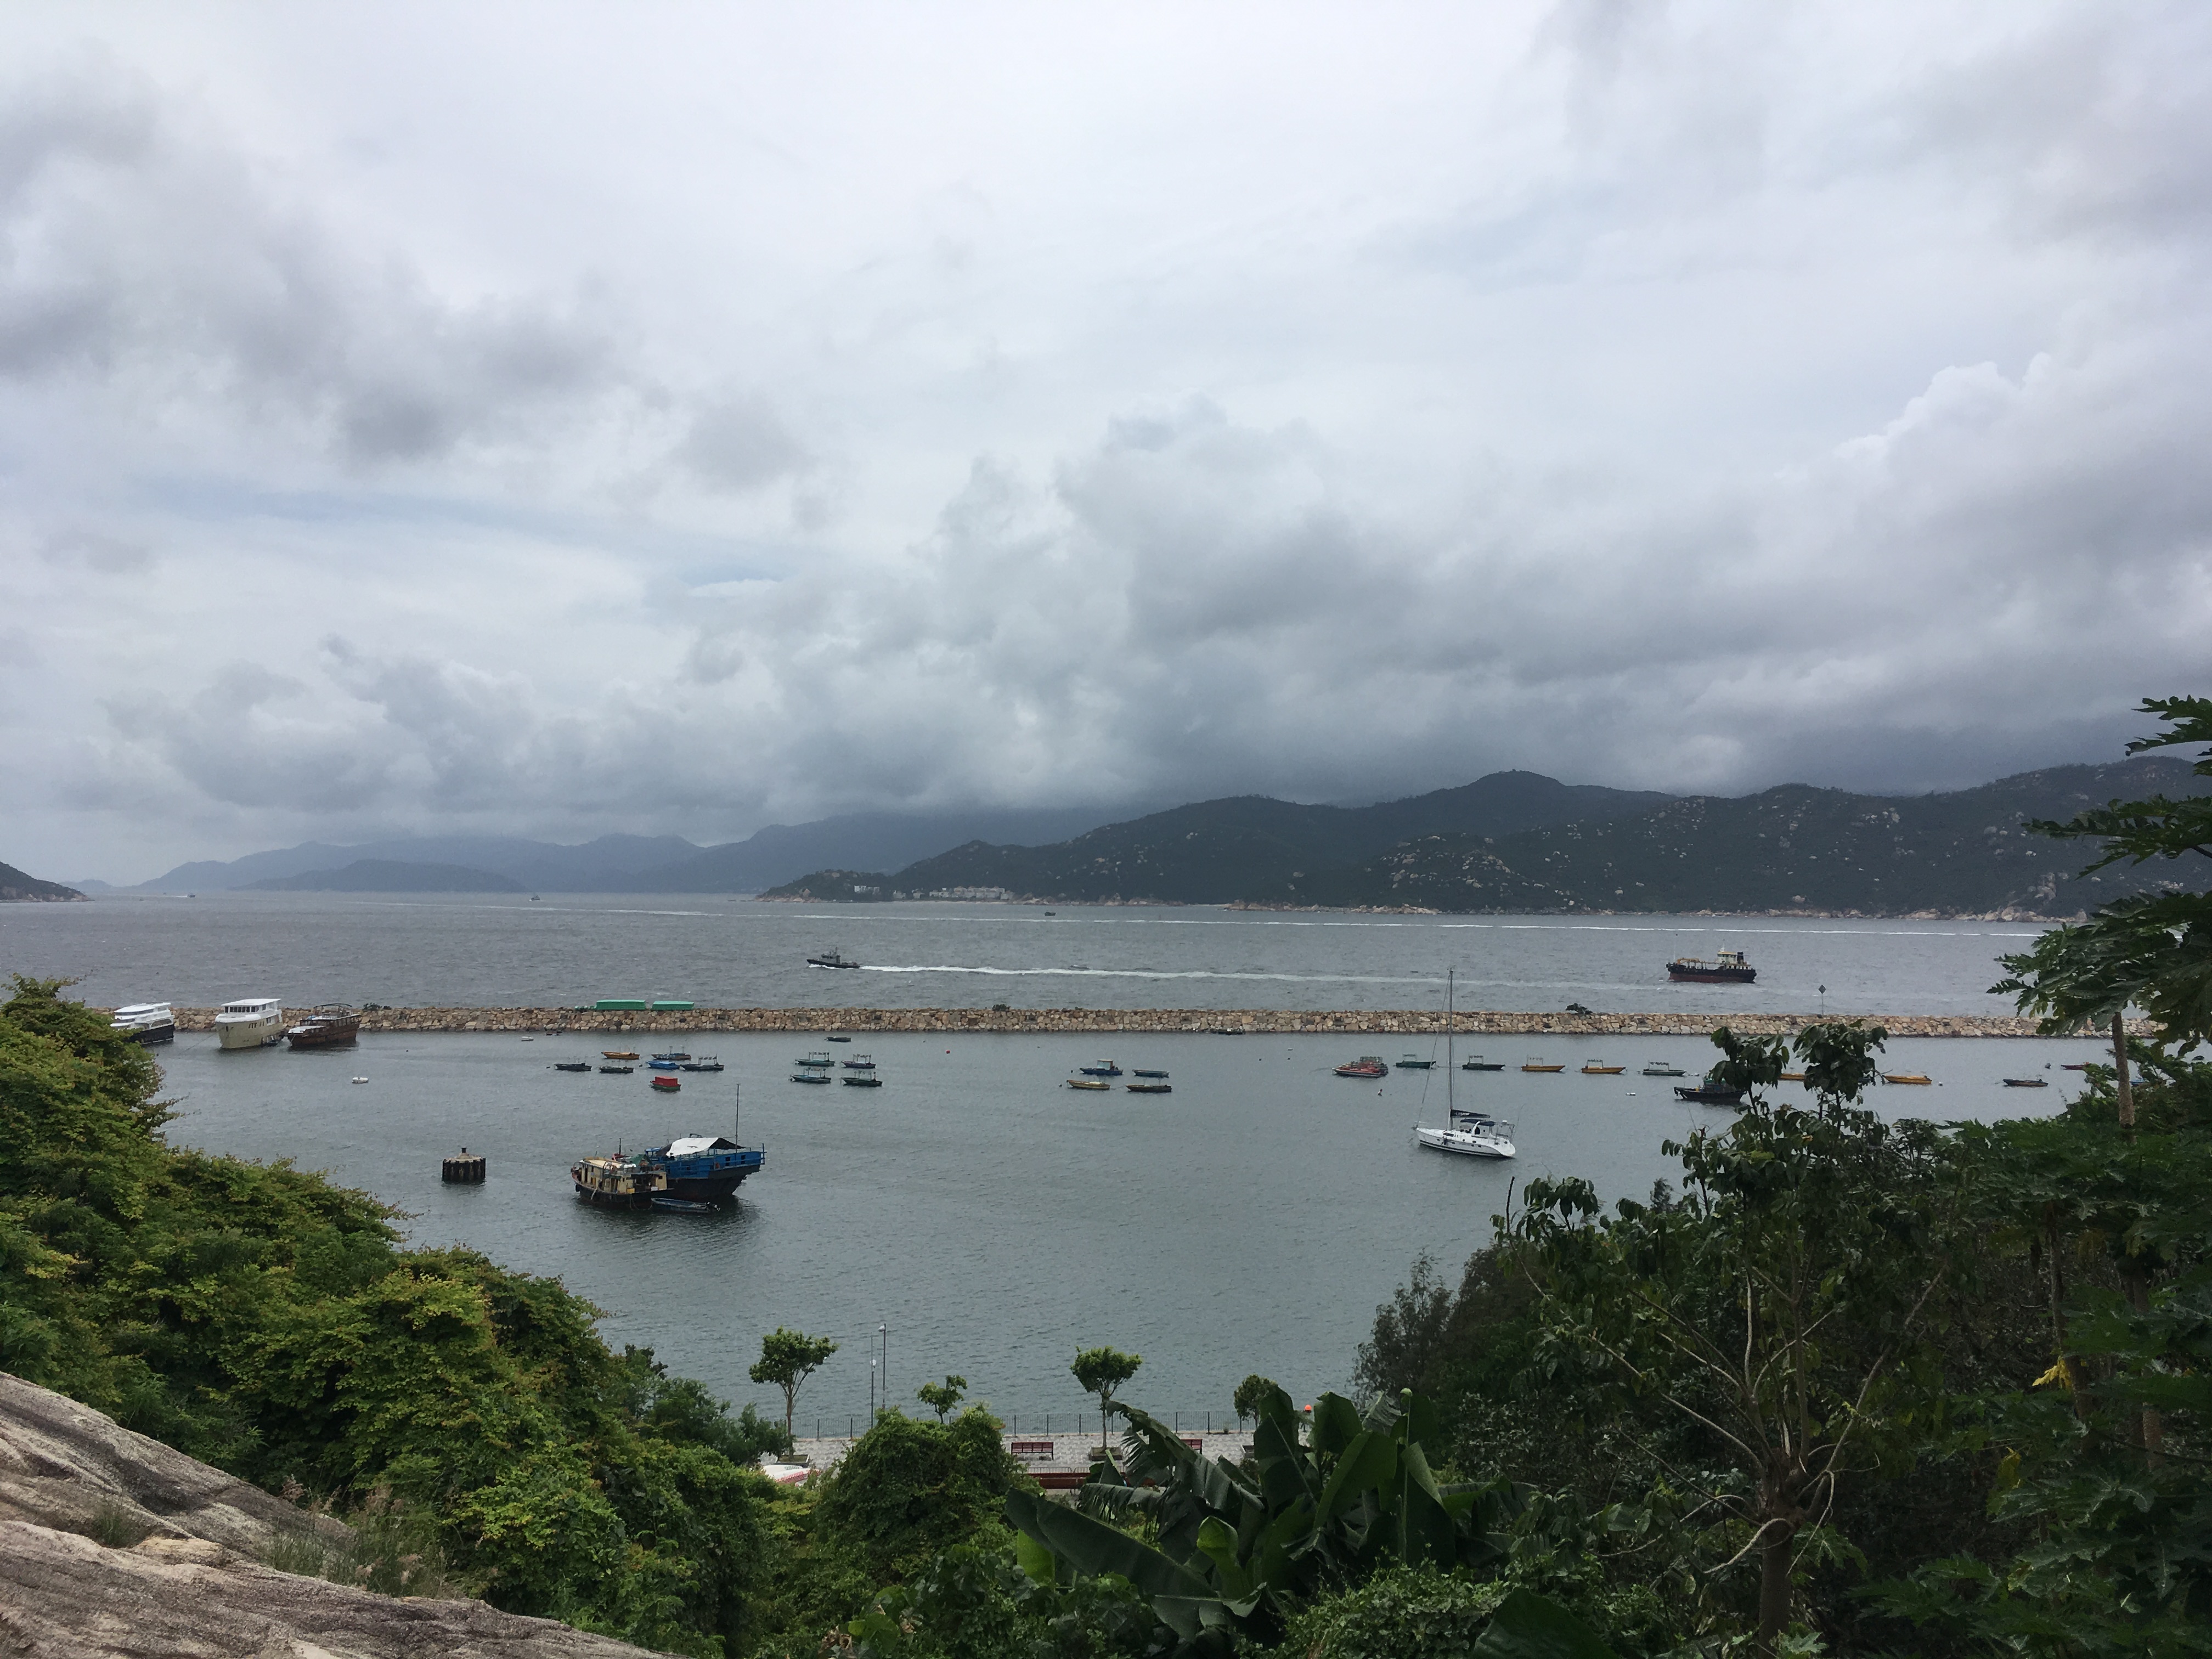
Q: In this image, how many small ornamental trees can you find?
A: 4